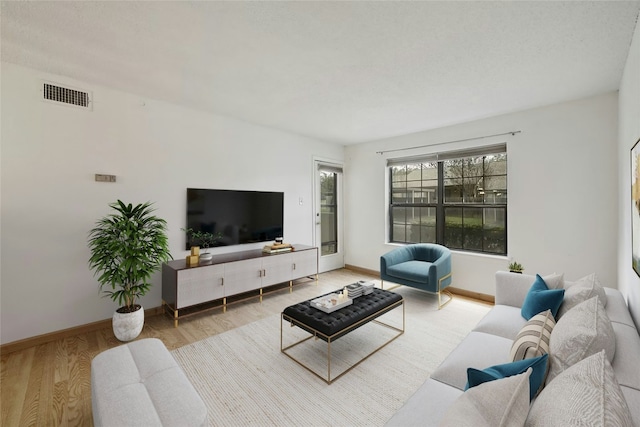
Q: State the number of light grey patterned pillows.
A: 3